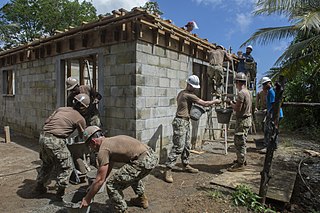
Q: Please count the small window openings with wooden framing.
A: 1